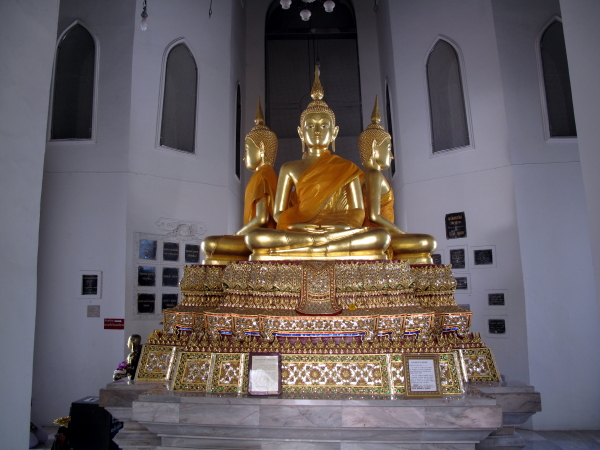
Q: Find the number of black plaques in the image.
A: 15